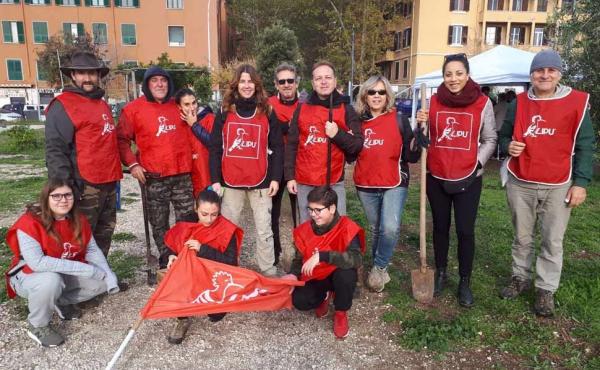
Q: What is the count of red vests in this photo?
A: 12